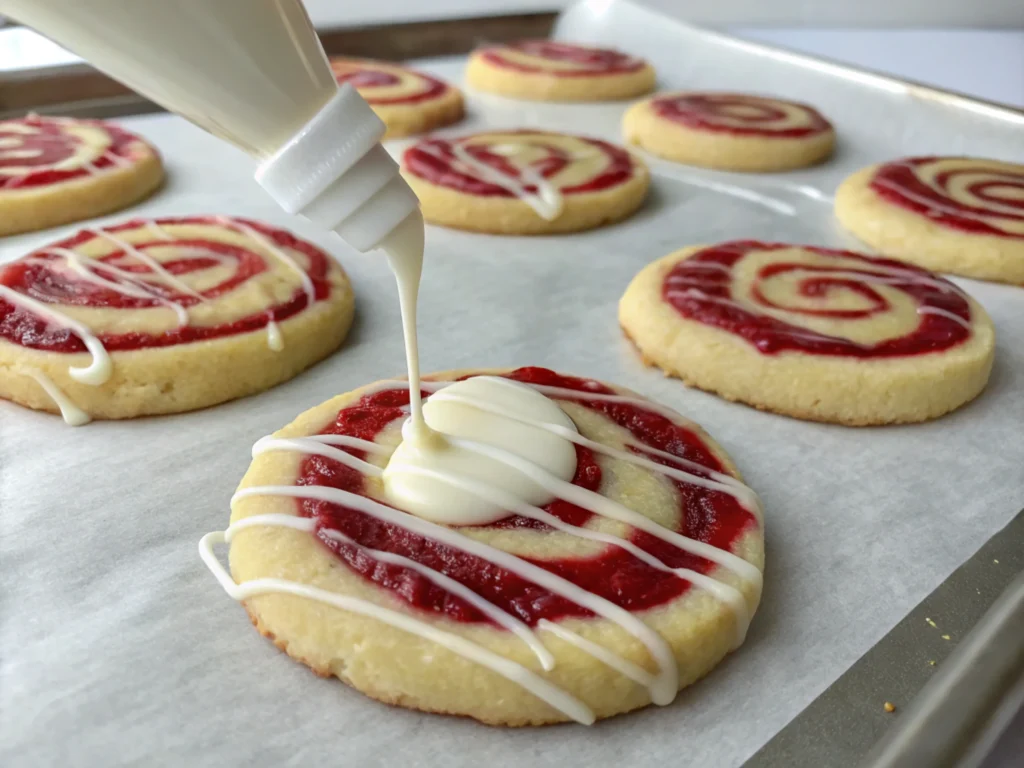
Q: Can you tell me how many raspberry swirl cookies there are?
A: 9